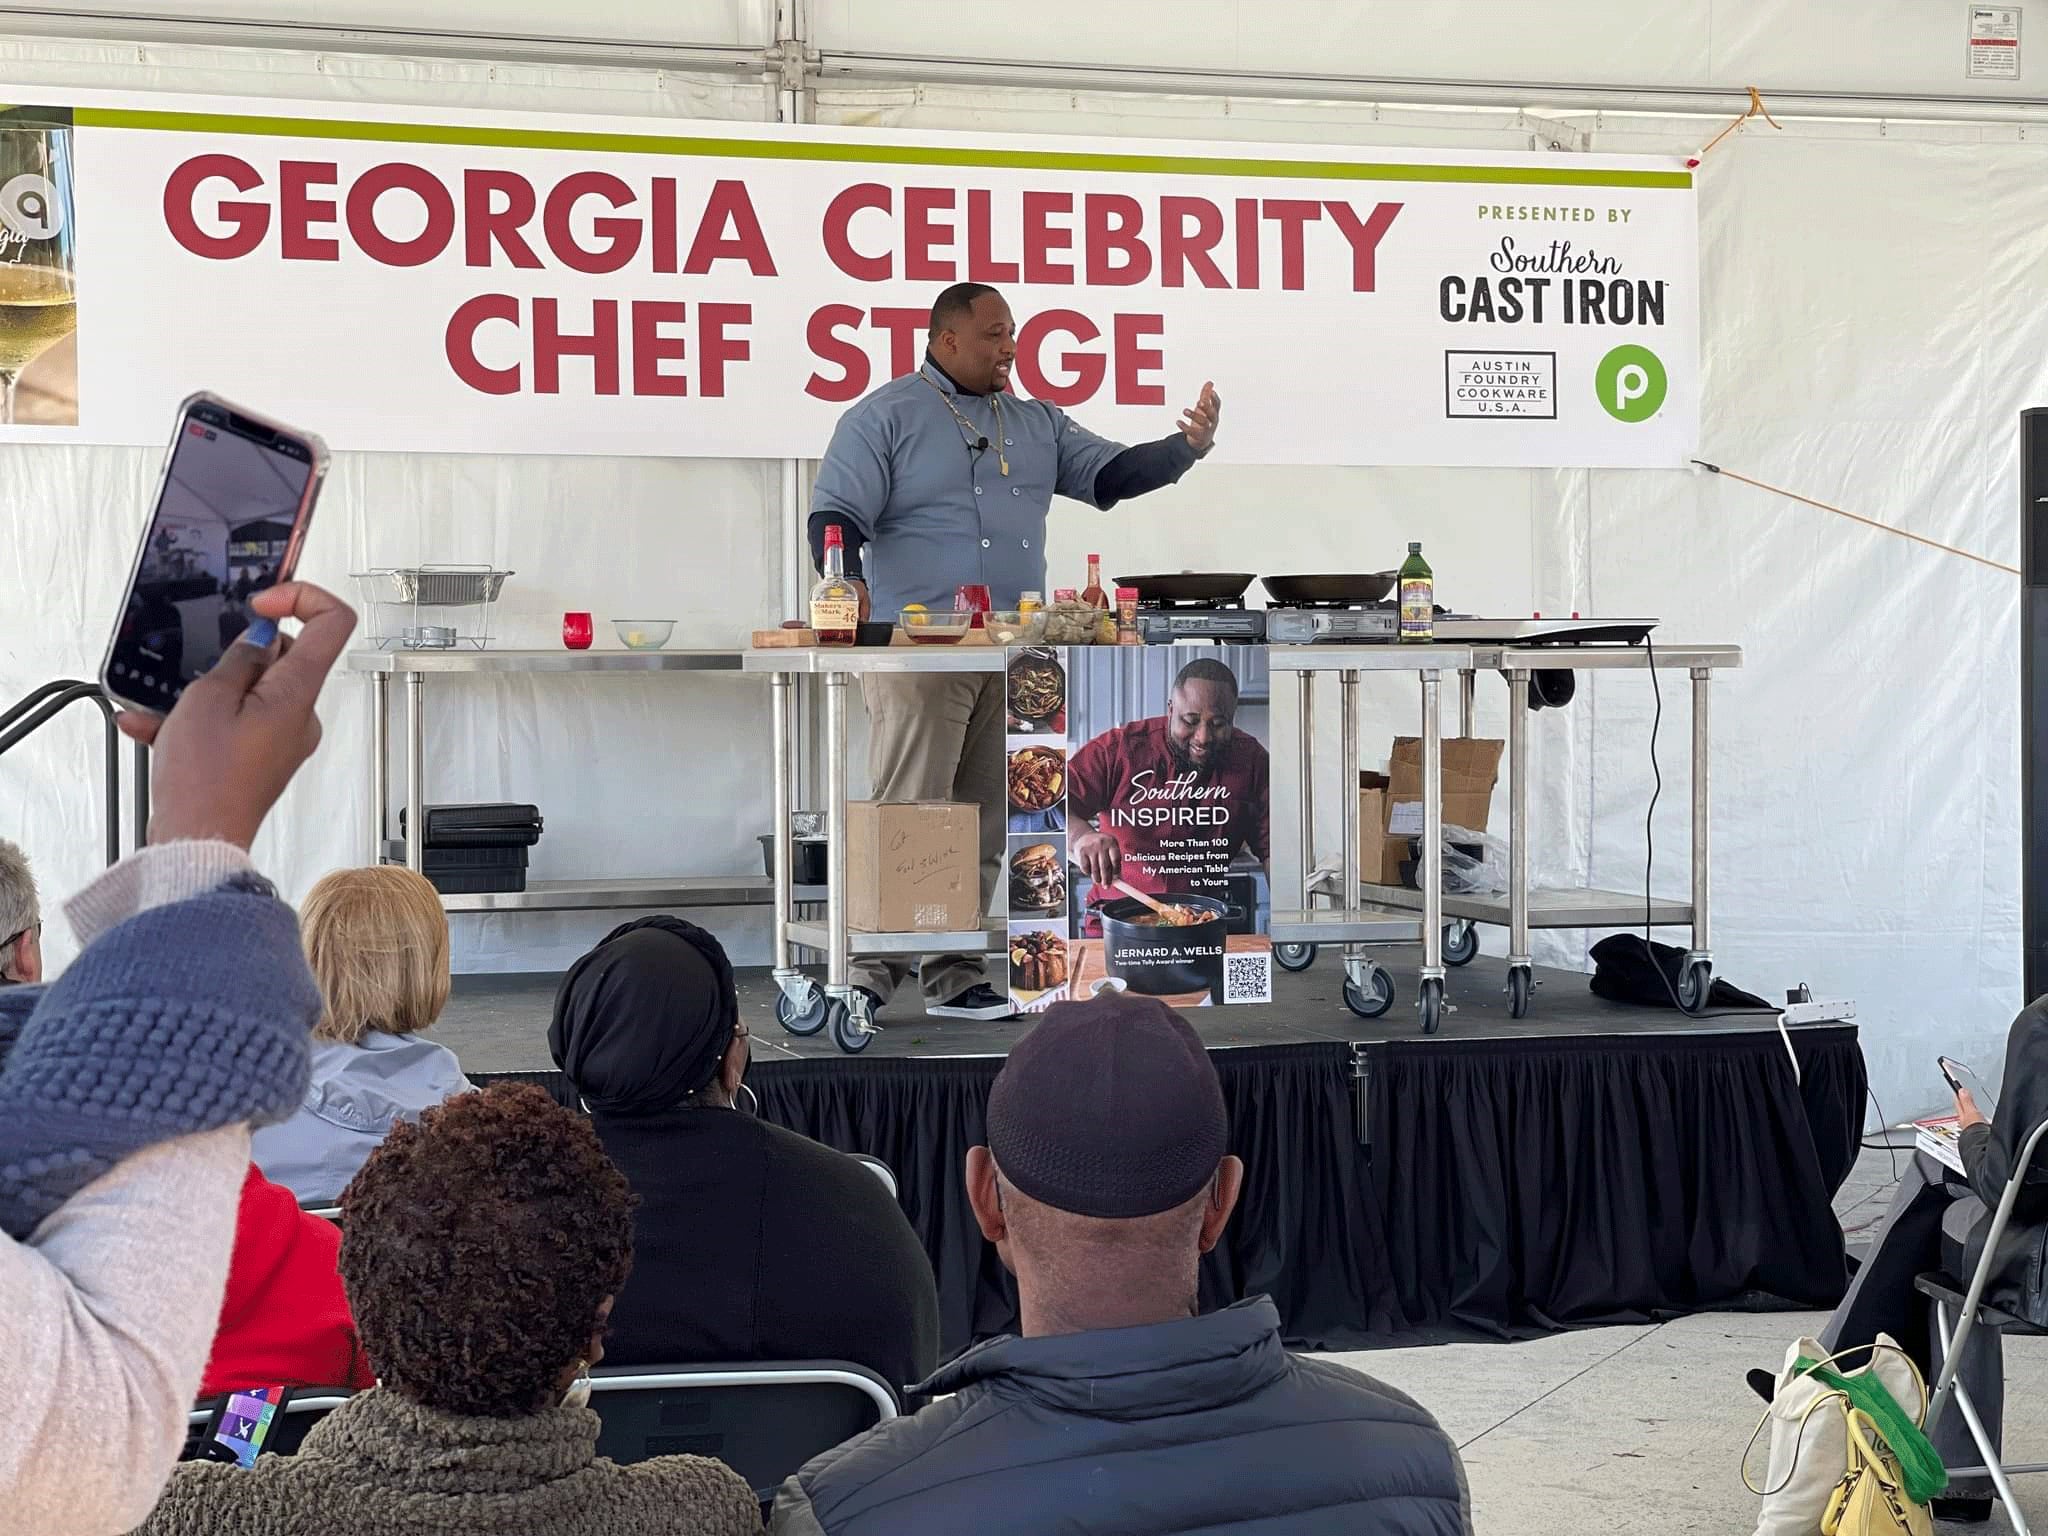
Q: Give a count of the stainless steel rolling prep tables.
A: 3